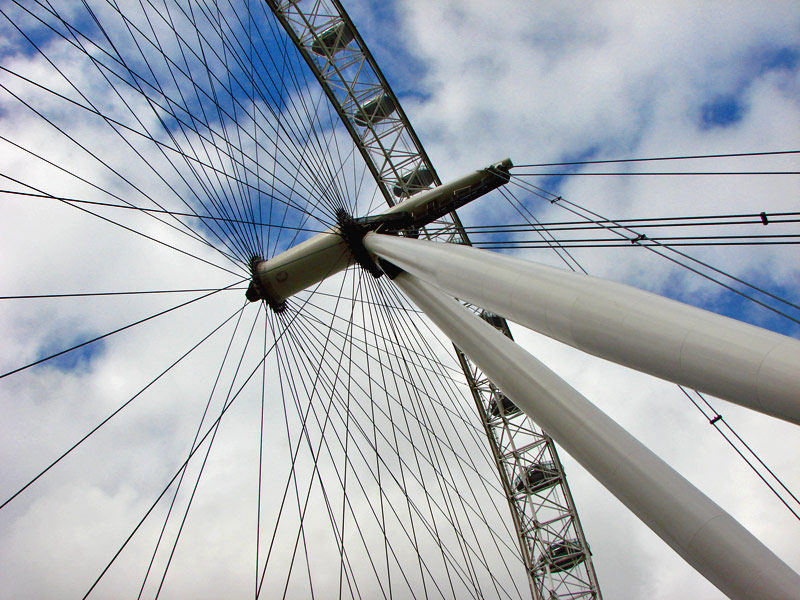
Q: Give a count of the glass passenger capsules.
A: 7